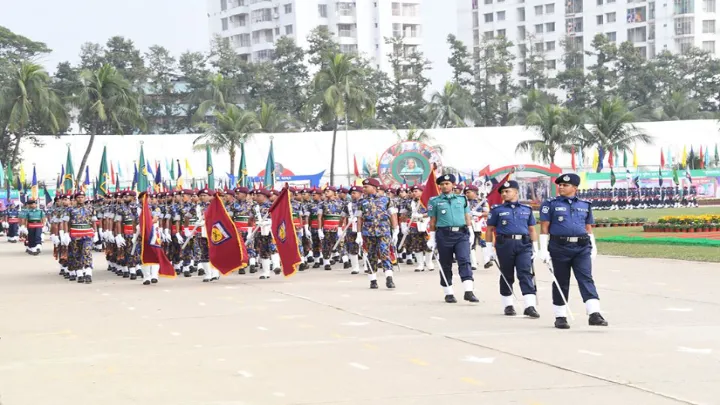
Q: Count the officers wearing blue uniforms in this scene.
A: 2